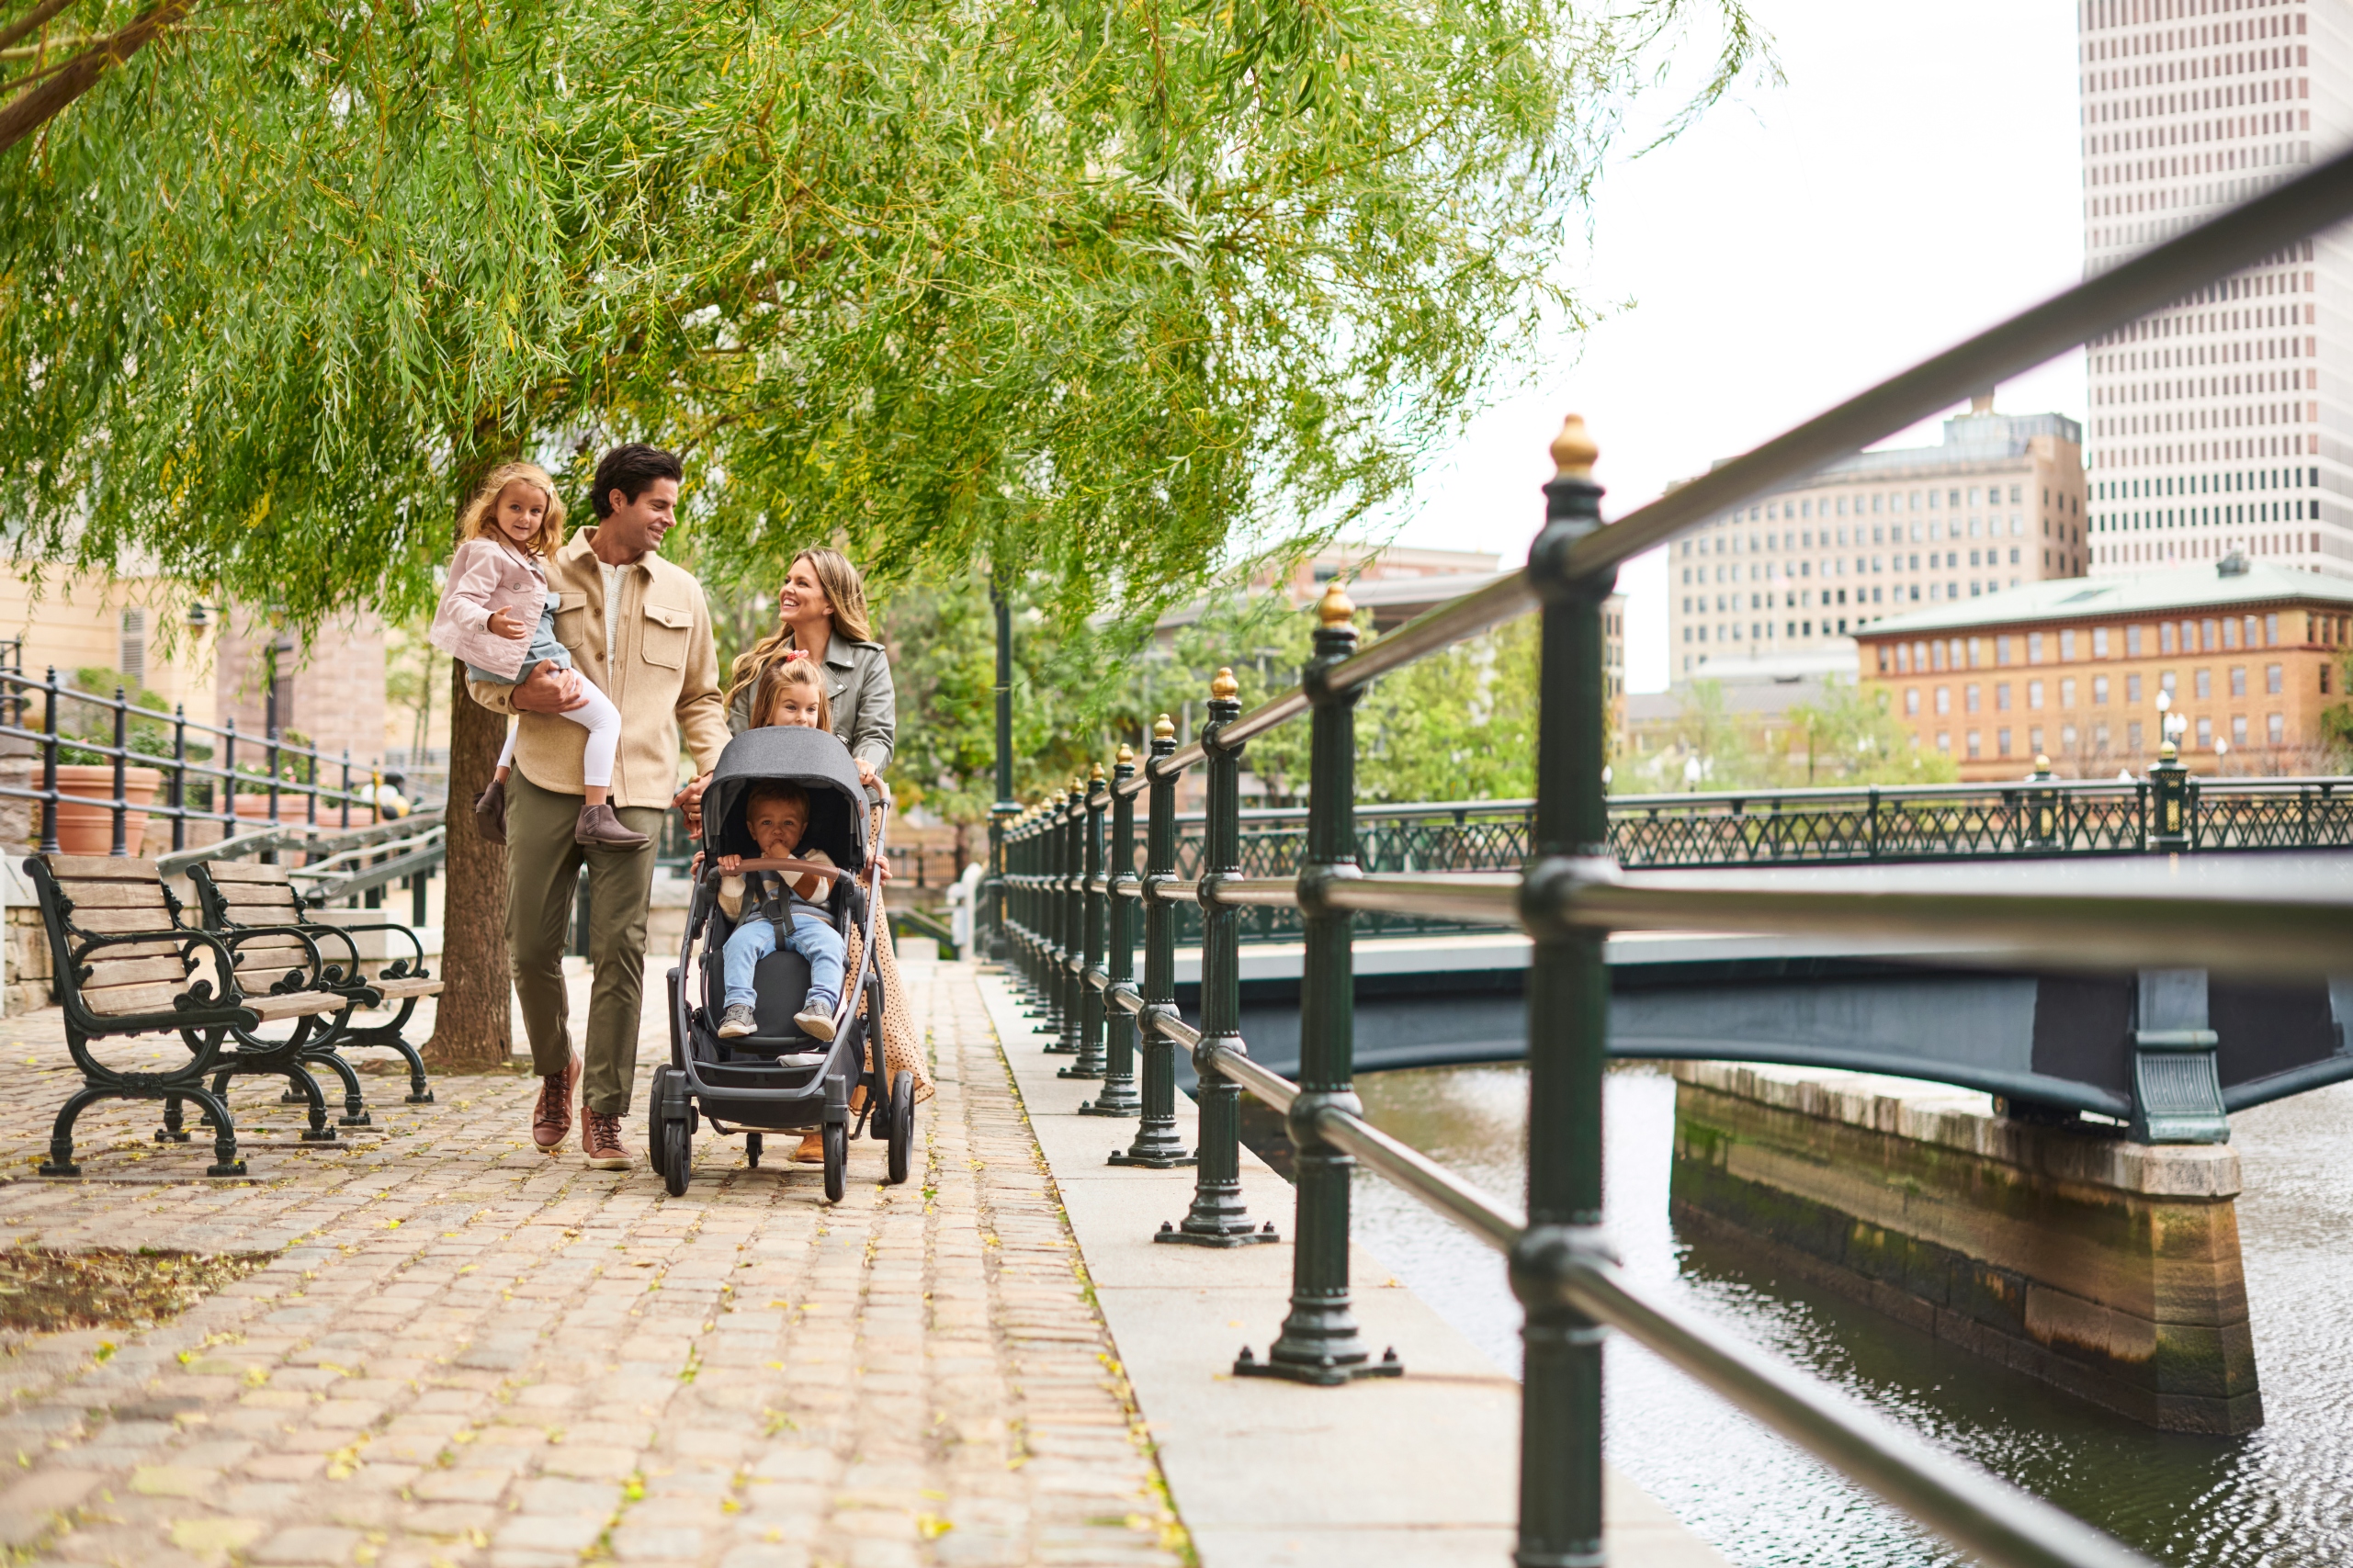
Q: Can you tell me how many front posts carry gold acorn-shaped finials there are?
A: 13